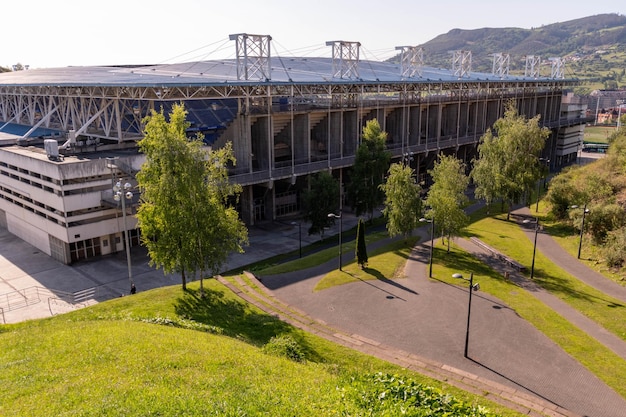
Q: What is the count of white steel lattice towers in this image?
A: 7